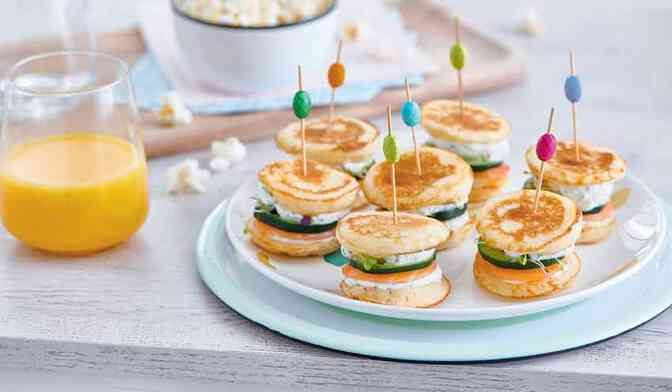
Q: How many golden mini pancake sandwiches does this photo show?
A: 7